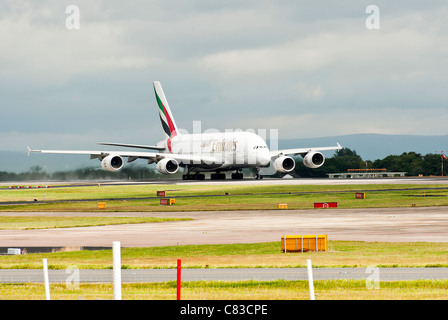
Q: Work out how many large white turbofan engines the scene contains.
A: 4